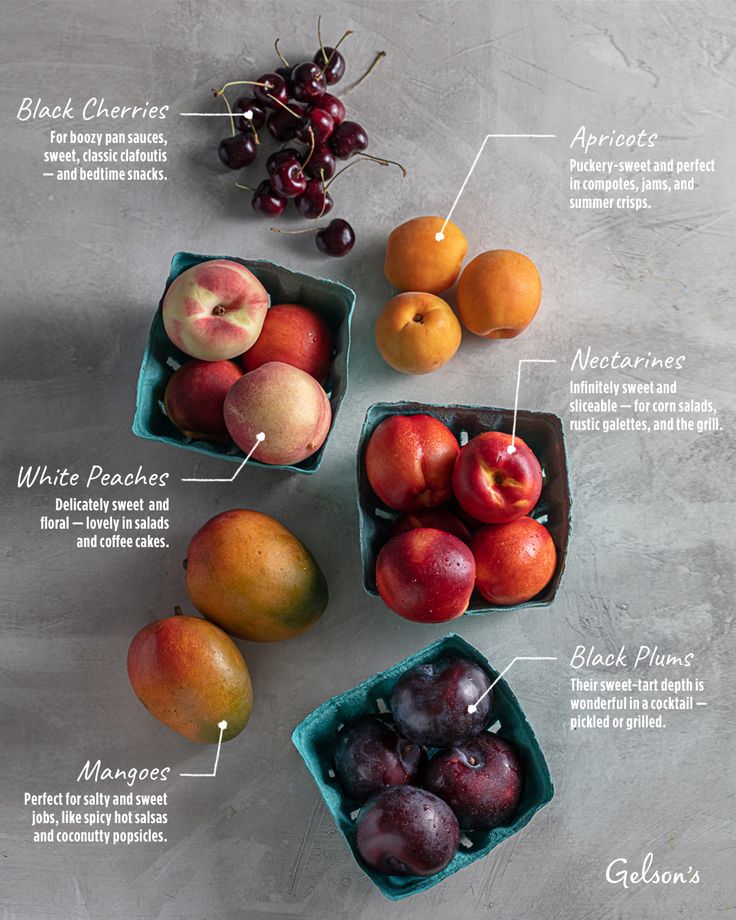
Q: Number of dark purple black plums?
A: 4